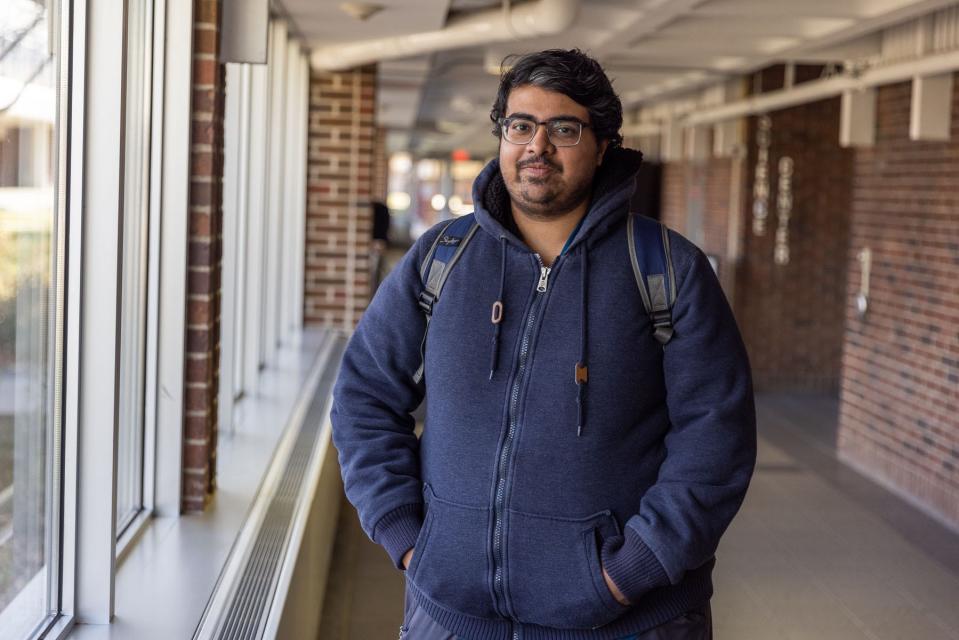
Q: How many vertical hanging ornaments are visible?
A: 2